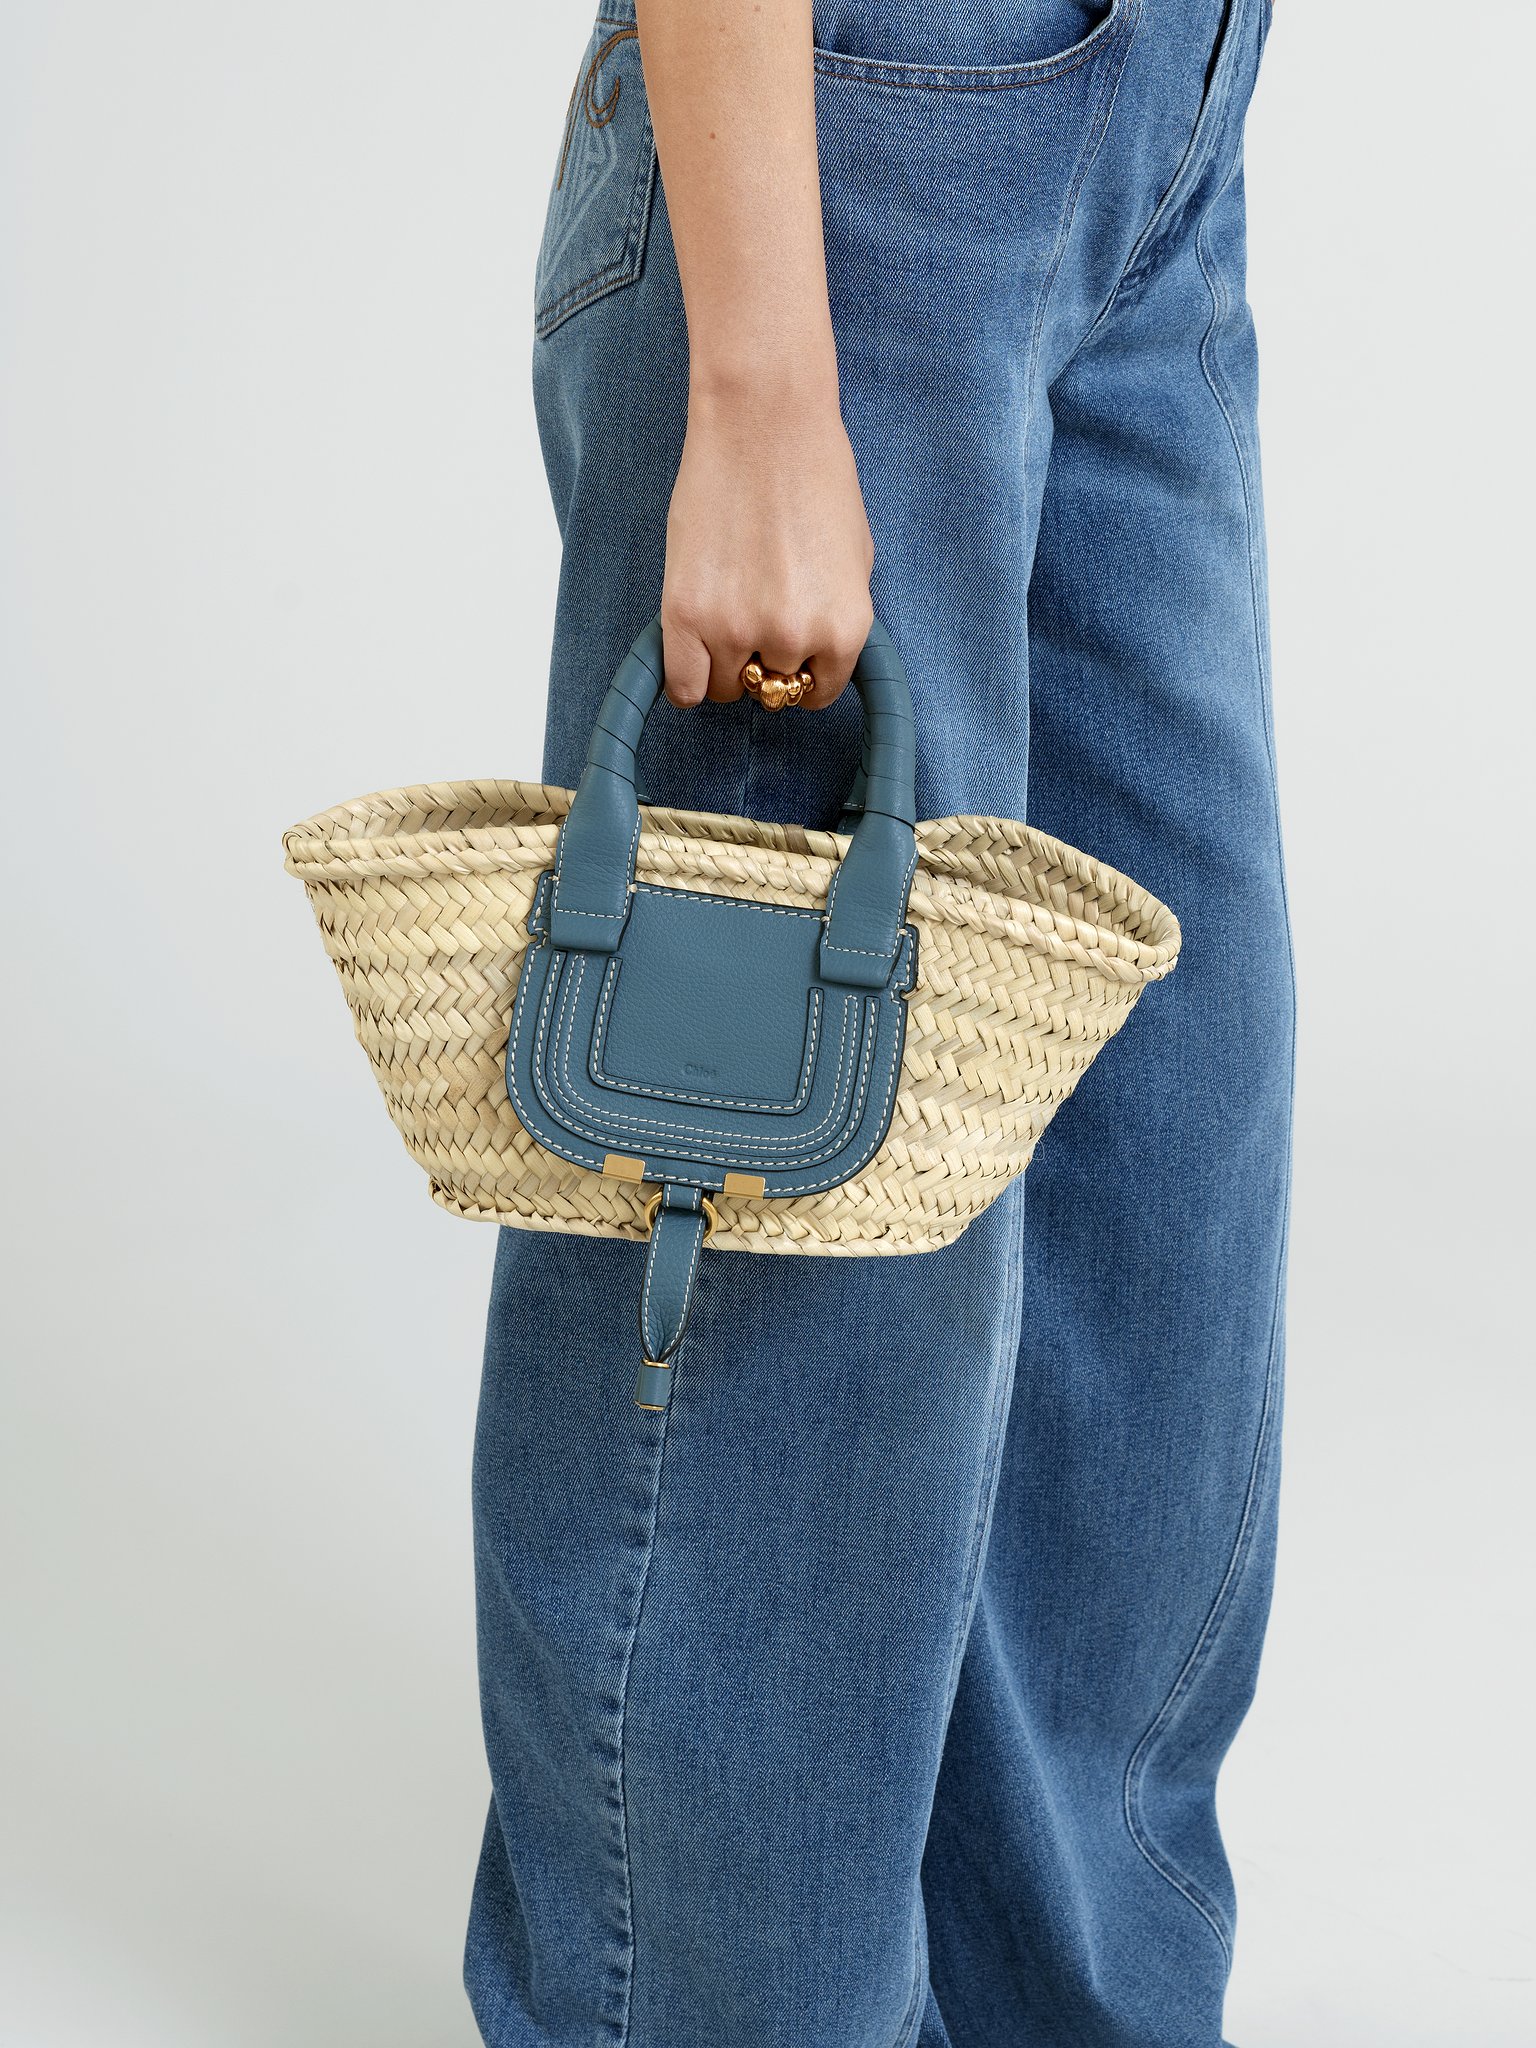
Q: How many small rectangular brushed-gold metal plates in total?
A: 2